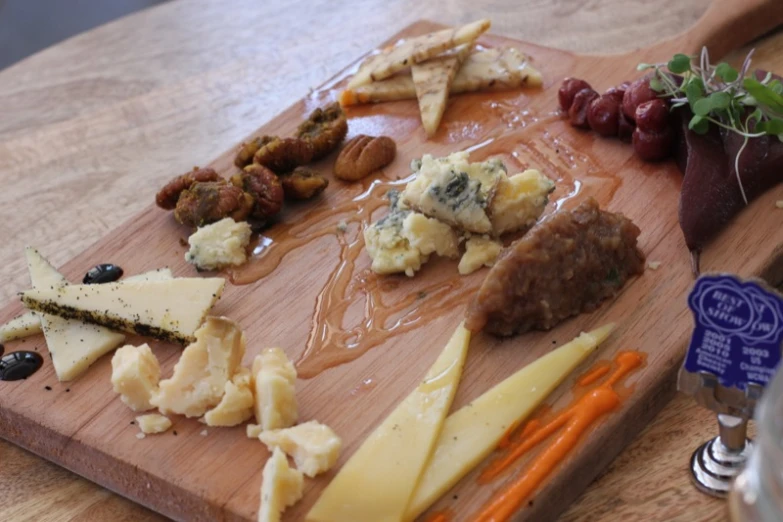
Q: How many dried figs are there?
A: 0